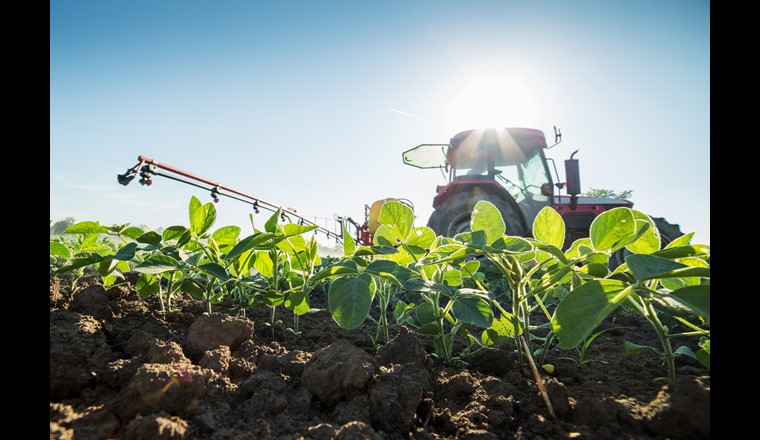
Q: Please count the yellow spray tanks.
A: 1